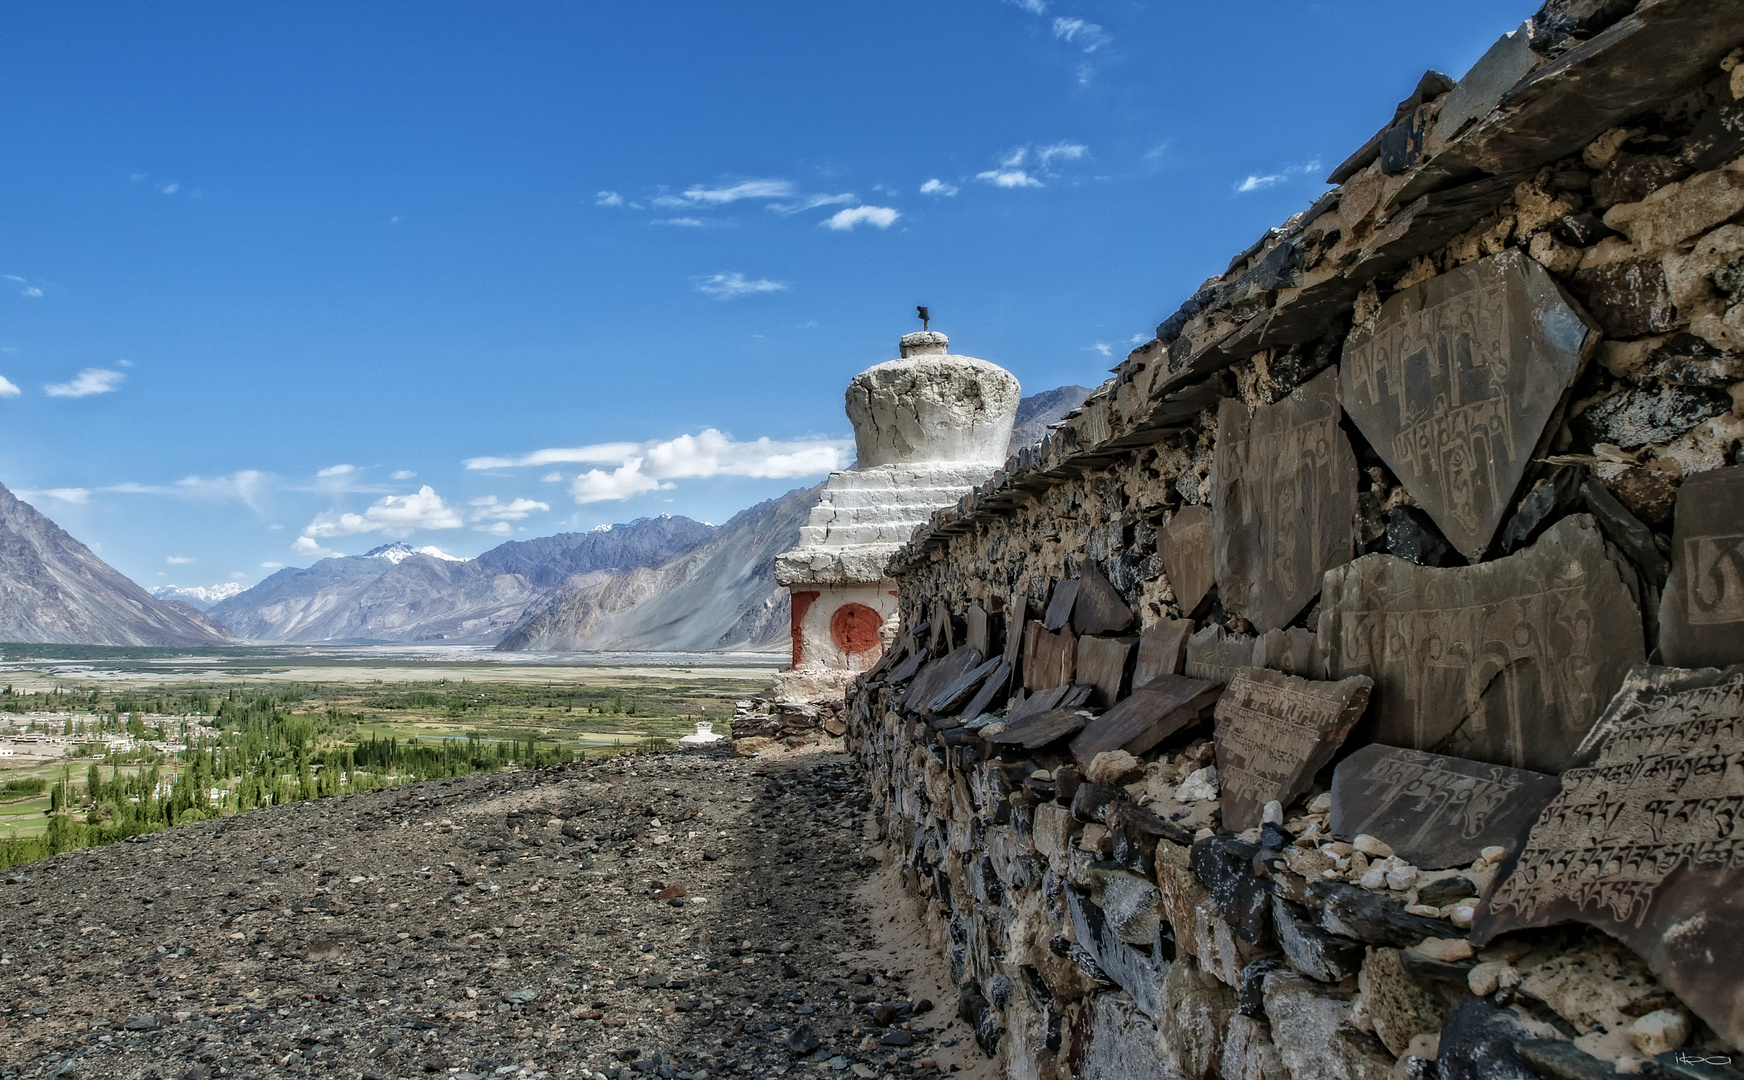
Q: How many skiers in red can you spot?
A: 0